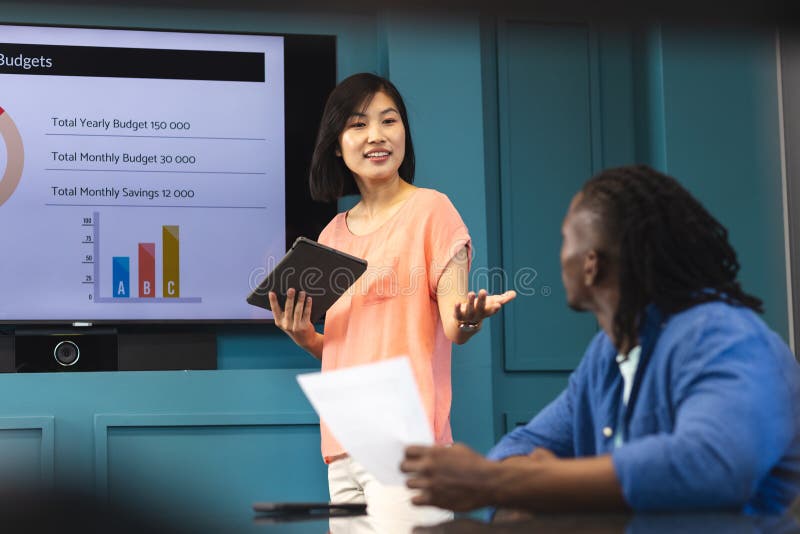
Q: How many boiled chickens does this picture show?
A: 0